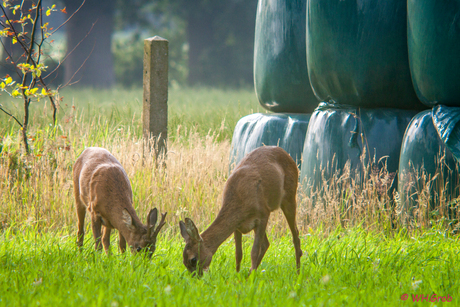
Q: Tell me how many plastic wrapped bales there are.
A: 6